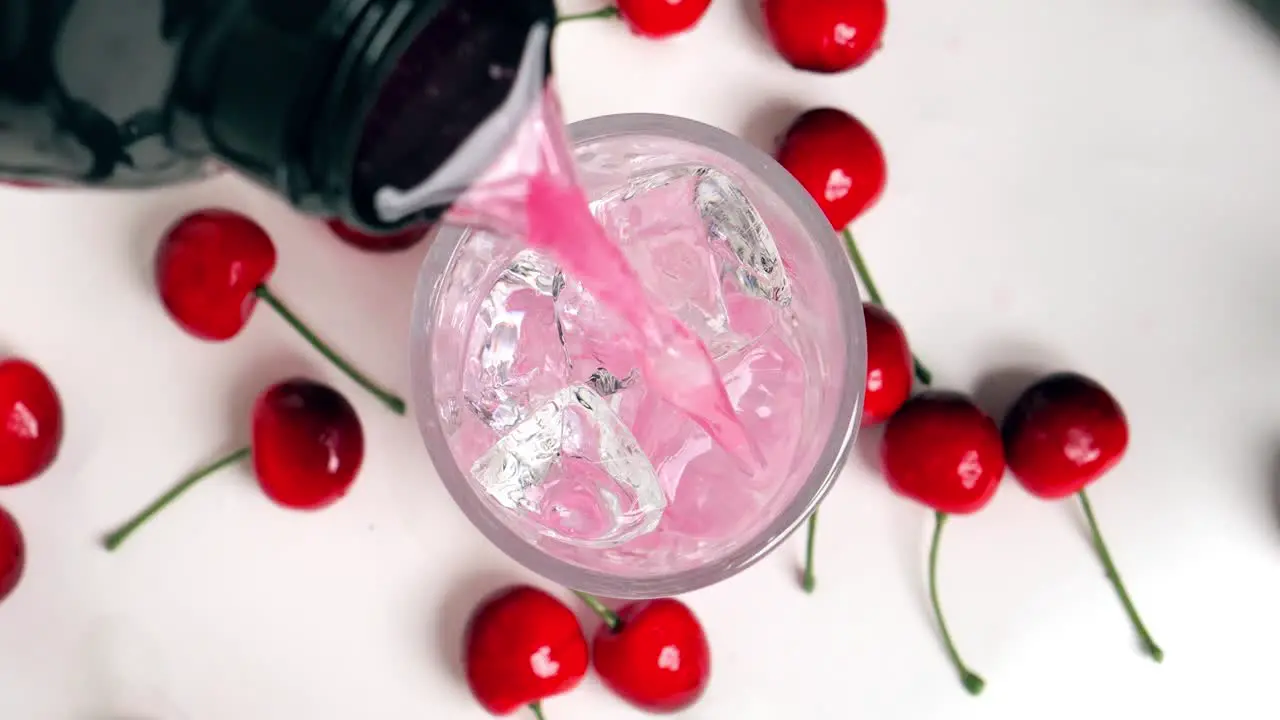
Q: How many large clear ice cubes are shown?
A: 3